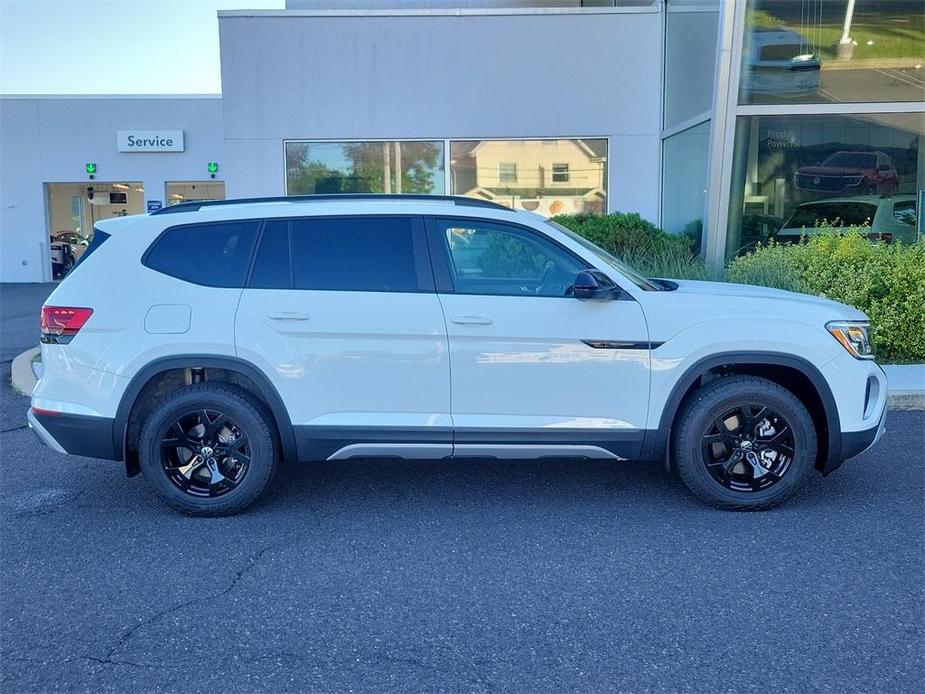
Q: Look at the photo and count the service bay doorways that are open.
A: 2